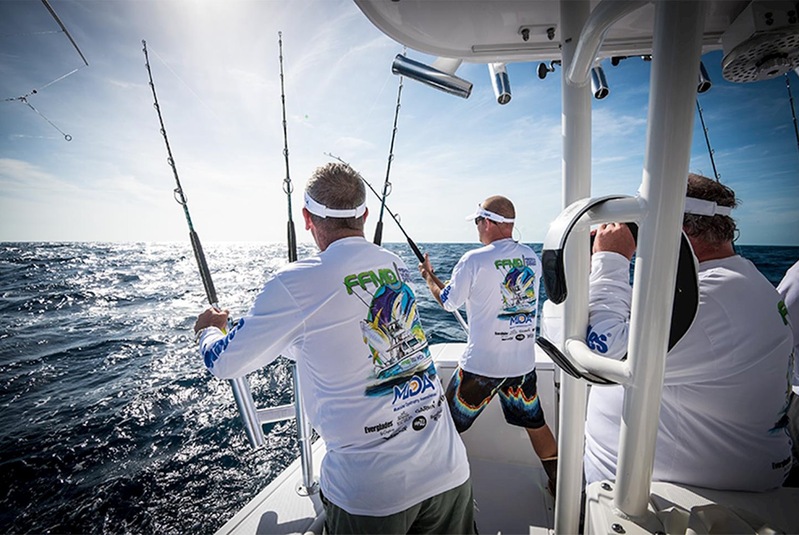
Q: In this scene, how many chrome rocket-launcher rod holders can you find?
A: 4